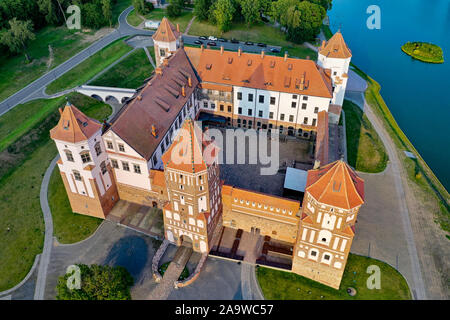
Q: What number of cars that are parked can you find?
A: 9